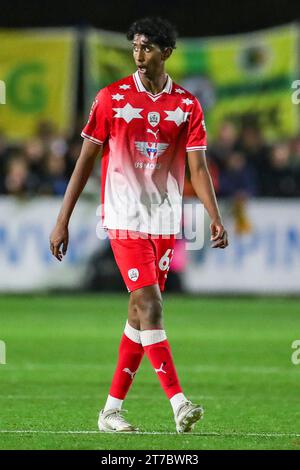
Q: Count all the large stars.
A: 2